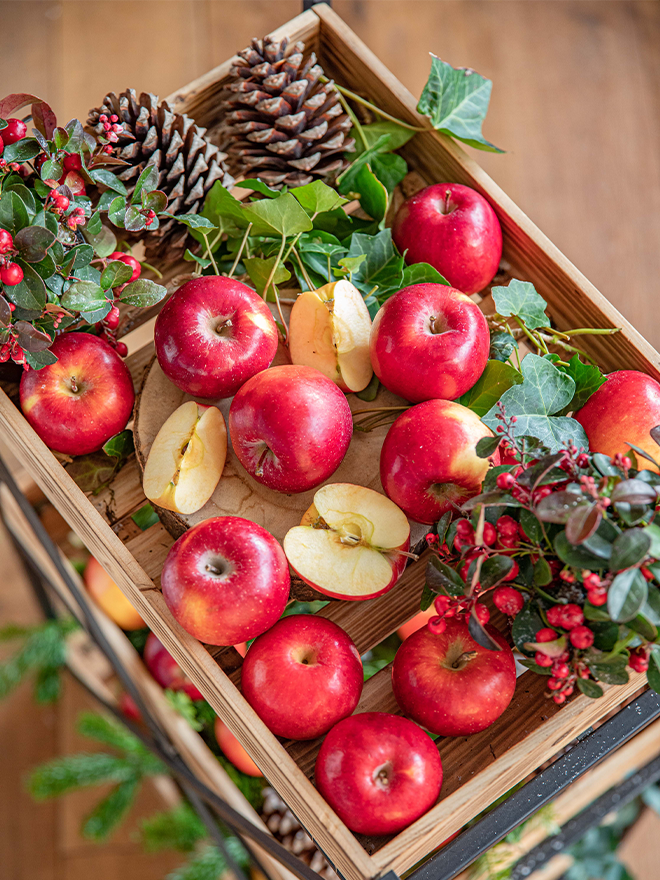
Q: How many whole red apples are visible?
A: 11